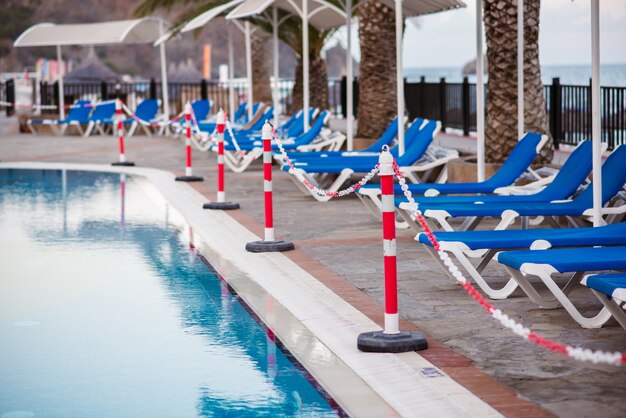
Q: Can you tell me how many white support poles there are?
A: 11